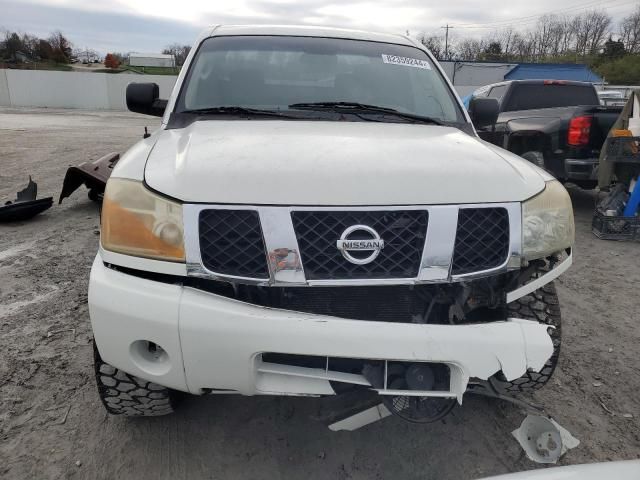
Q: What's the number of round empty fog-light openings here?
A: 1